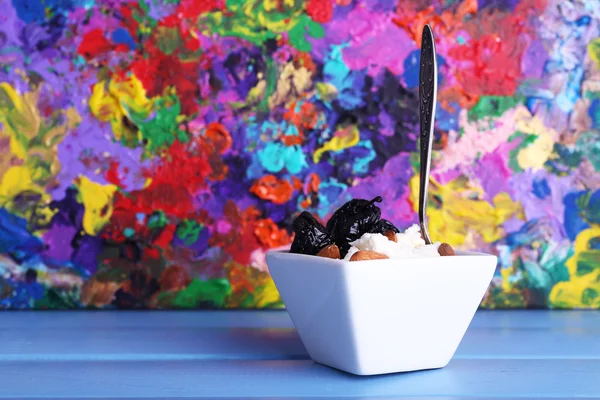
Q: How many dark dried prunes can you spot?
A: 3